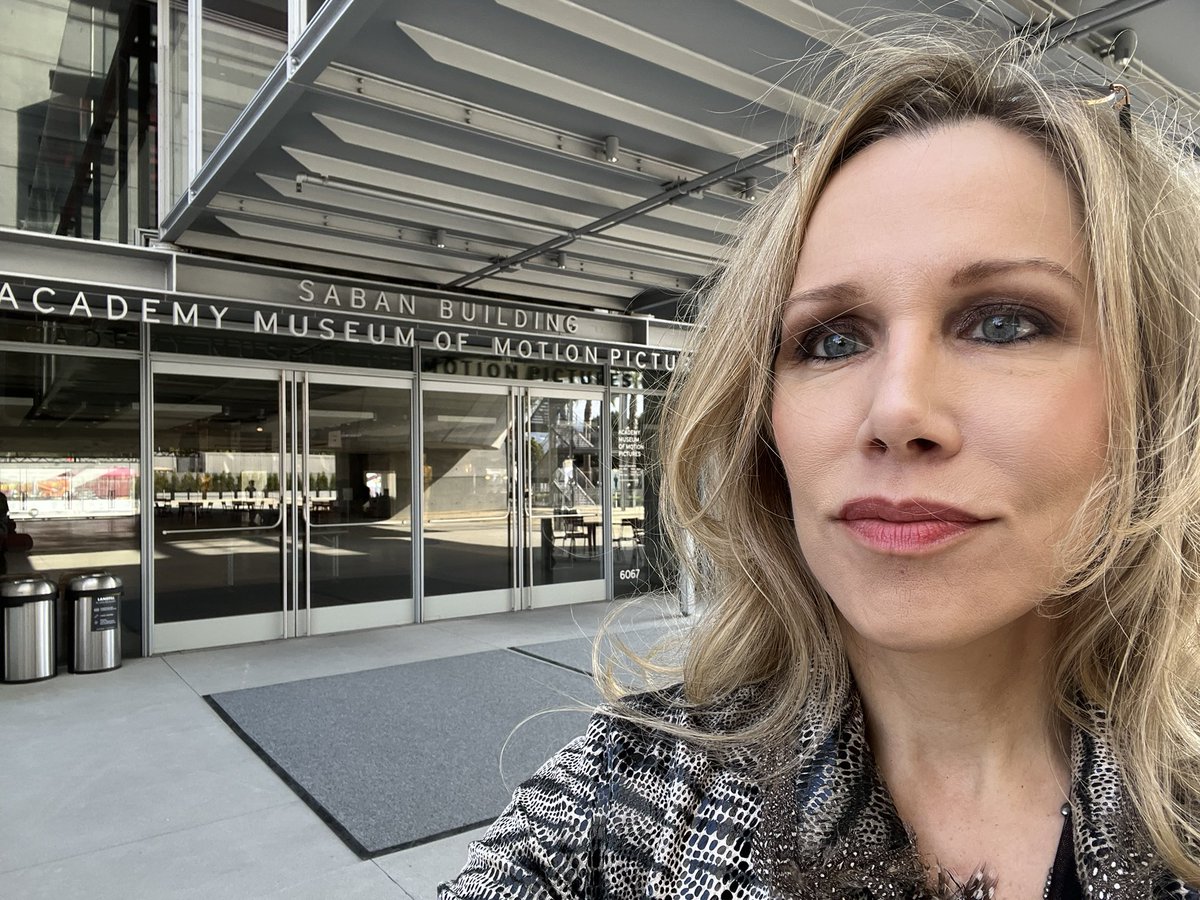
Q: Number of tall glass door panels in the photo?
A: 4